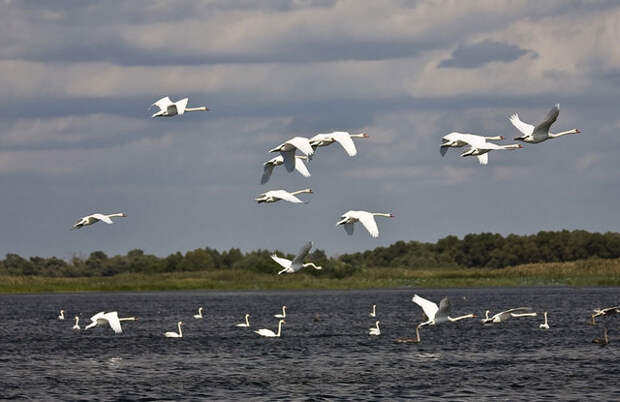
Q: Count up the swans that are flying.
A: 15